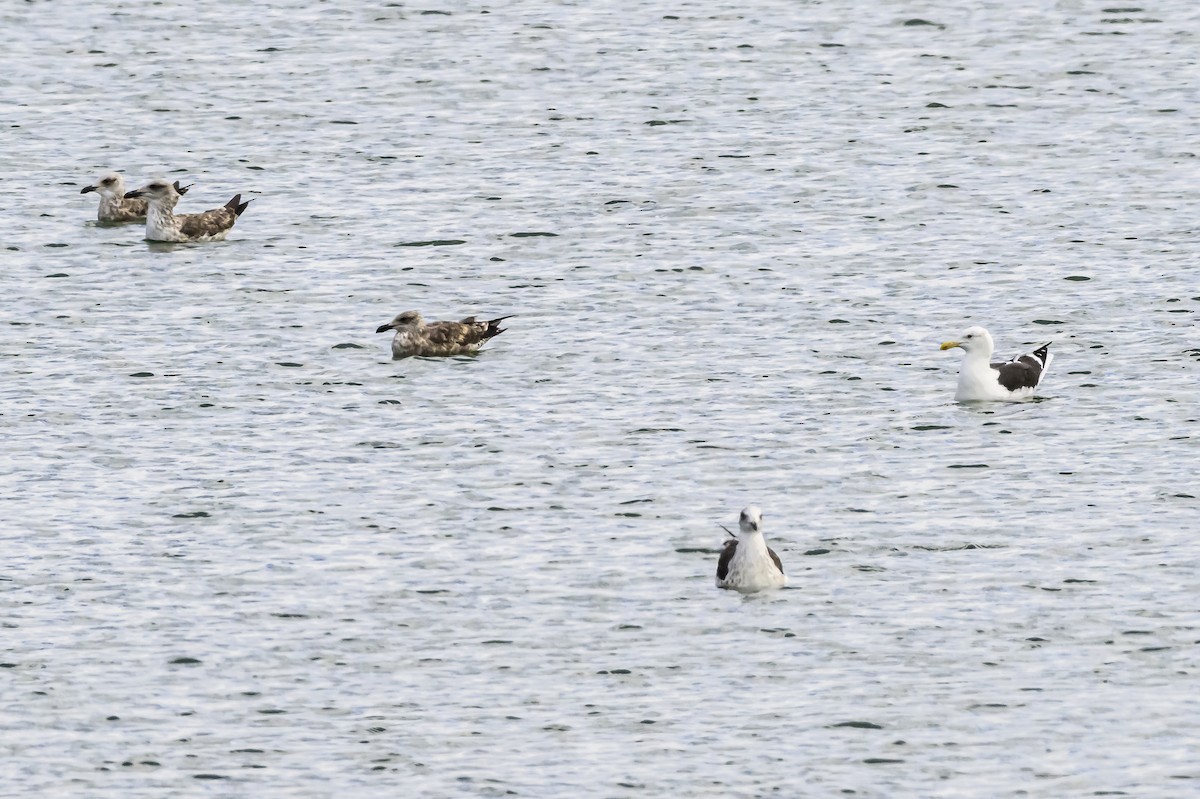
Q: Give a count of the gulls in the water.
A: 5